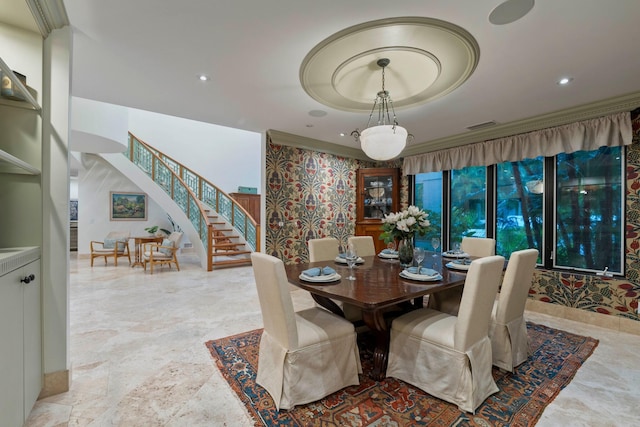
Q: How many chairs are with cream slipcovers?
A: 6